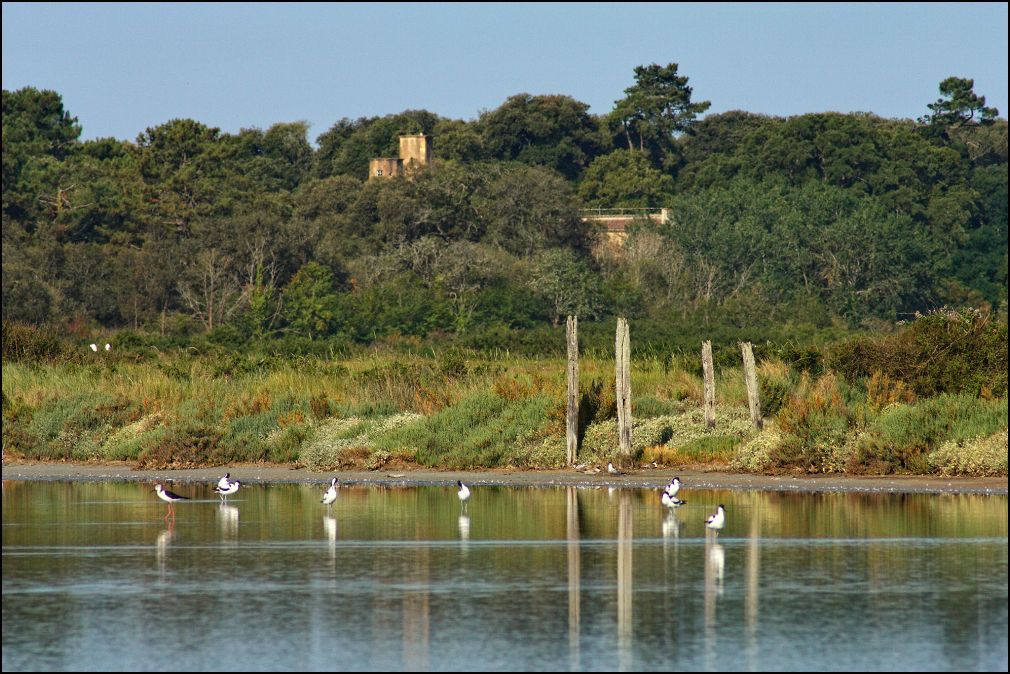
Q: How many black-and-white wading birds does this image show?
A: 8